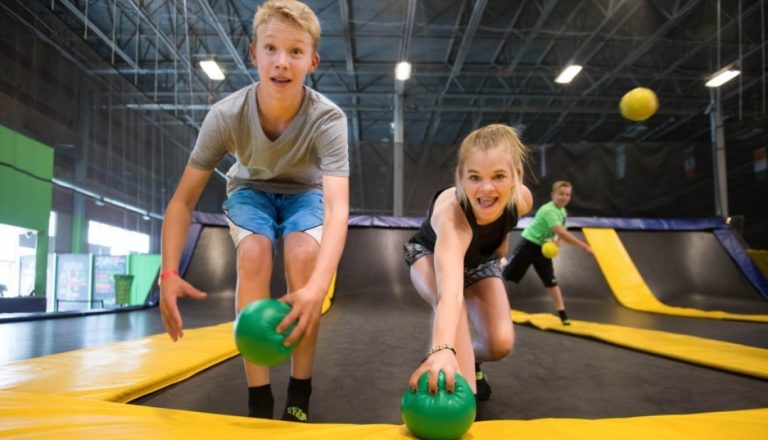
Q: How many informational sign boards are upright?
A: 2